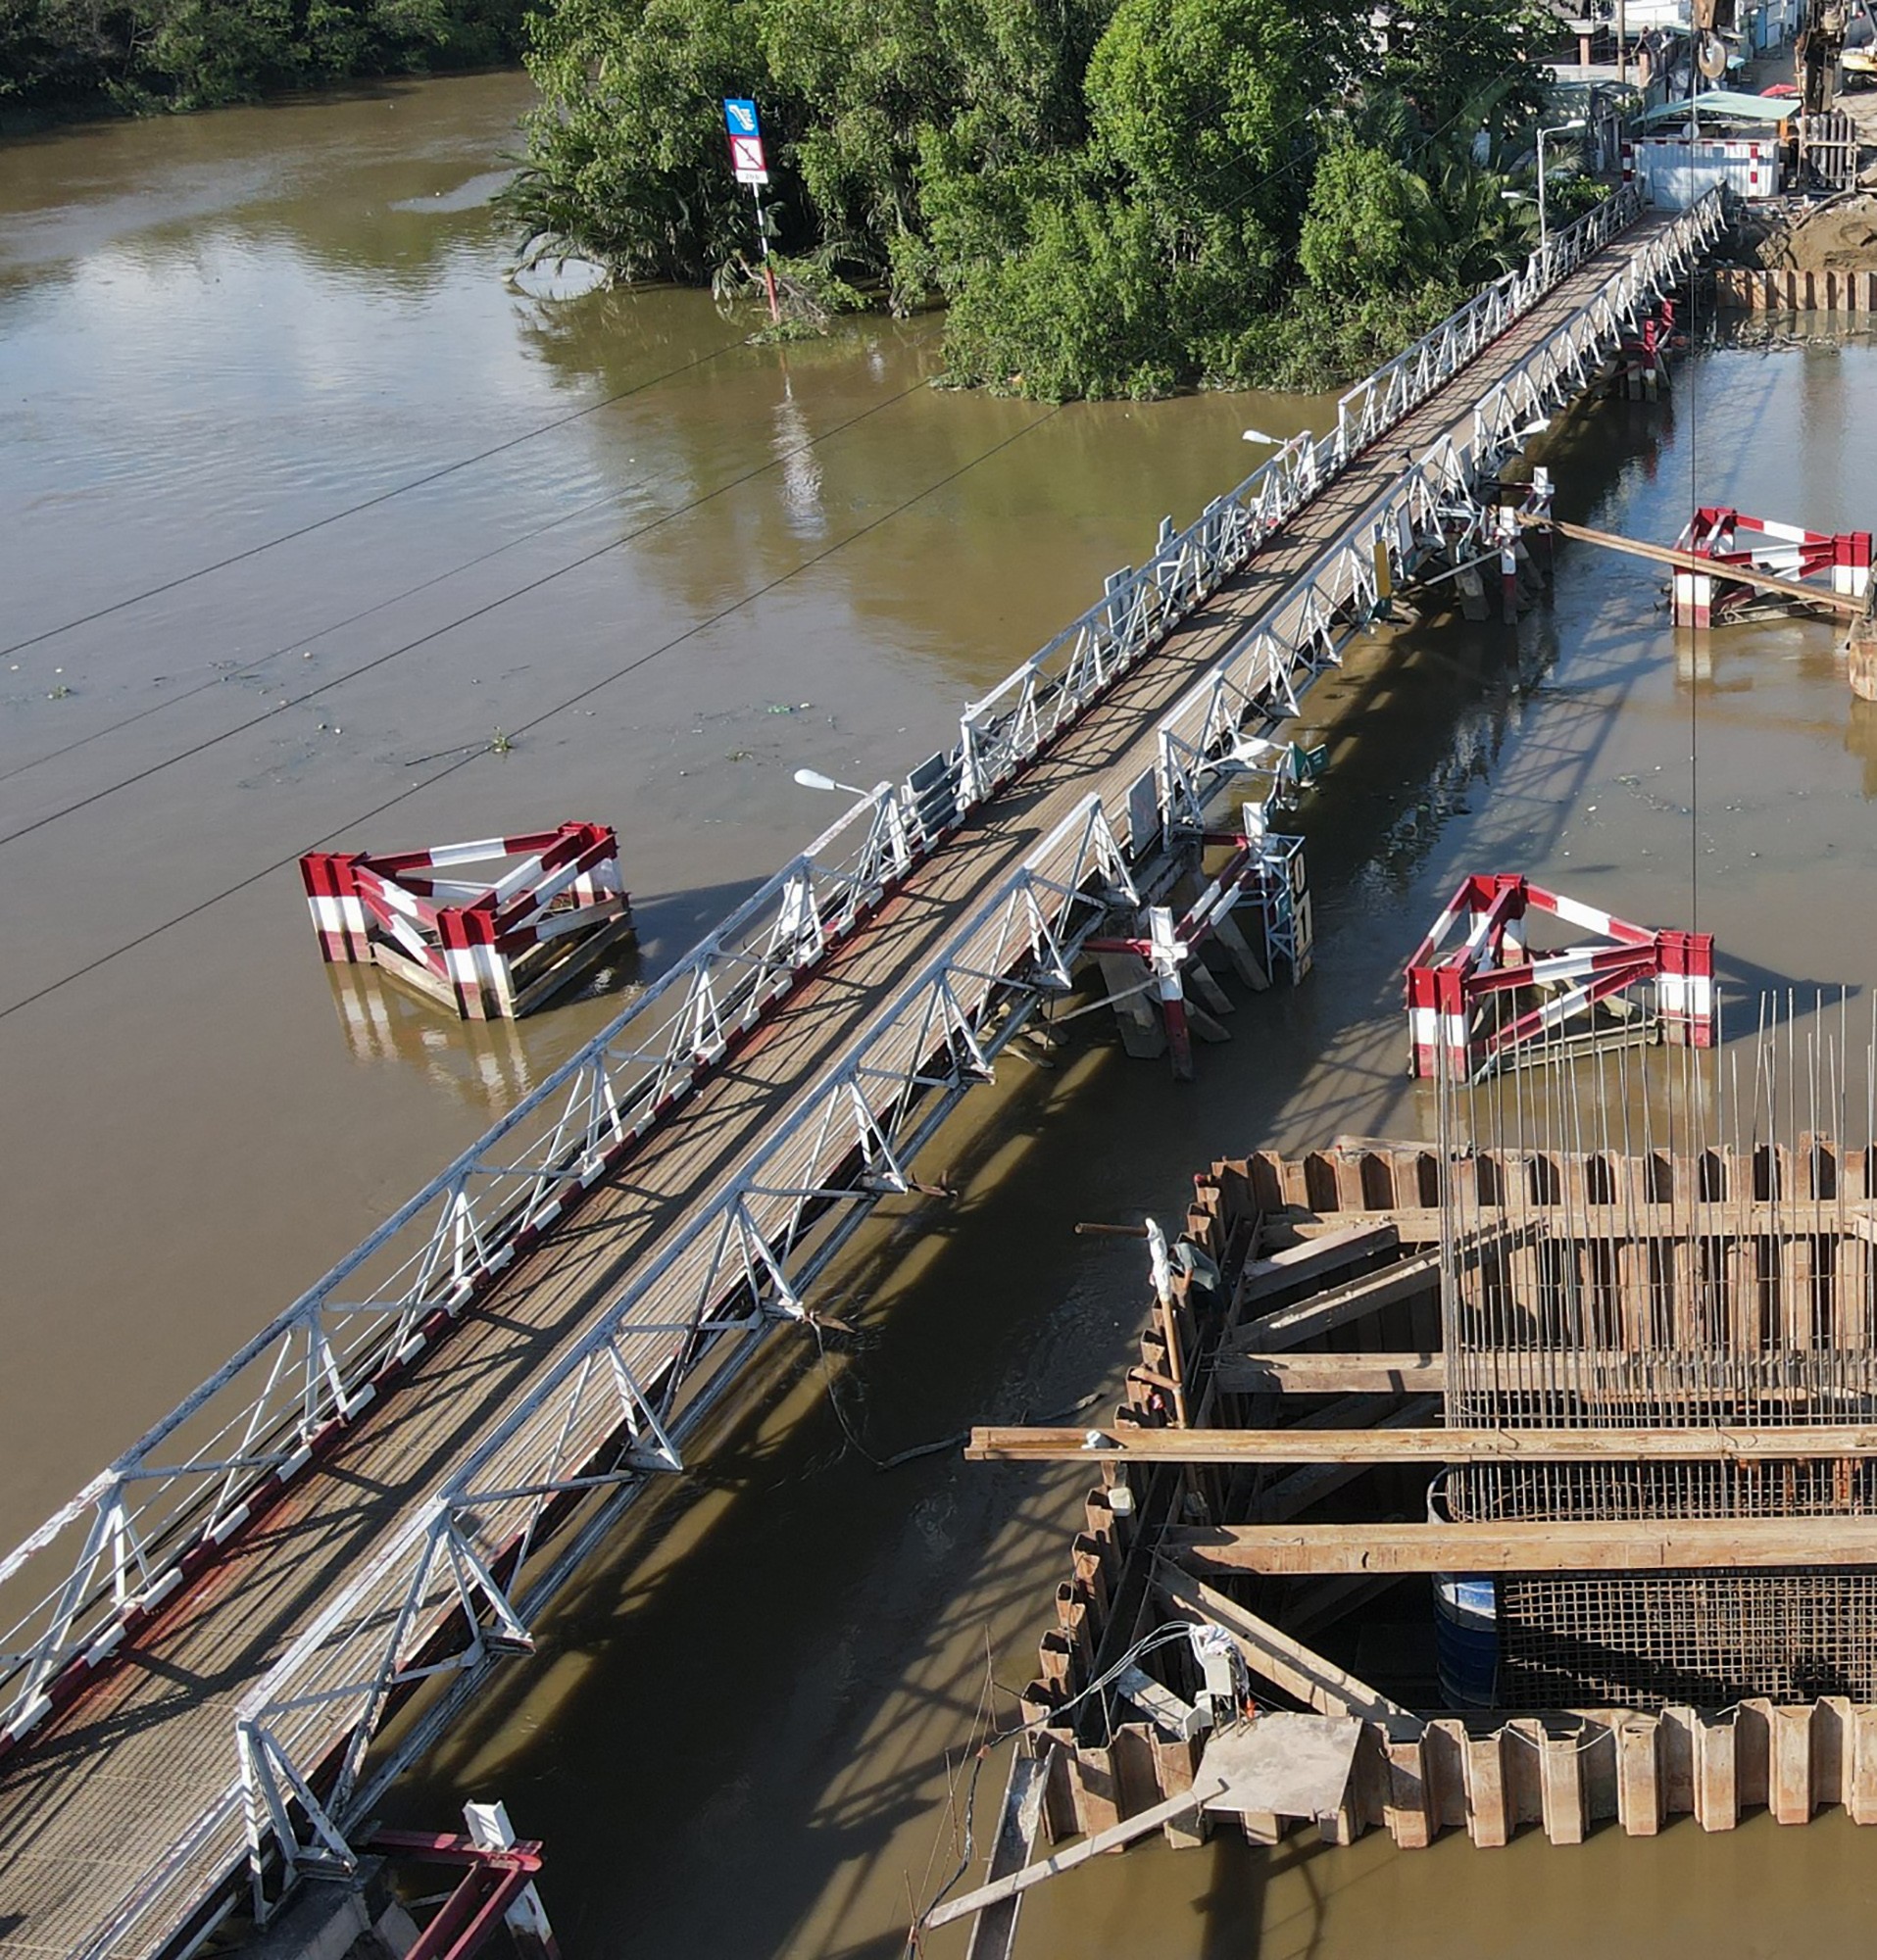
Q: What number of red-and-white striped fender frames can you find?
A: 3